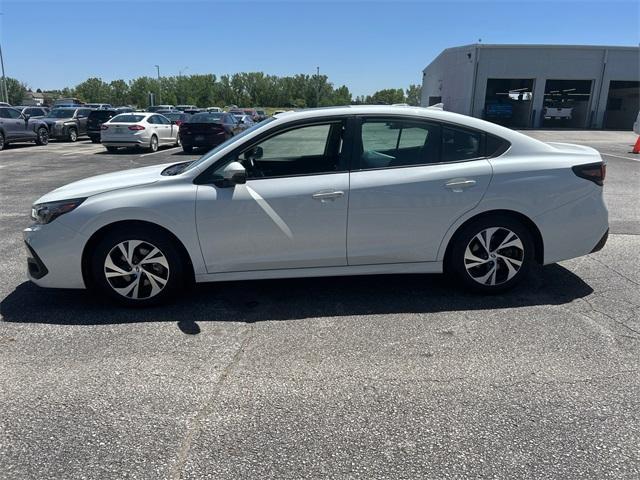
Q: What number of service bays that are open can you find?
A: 3